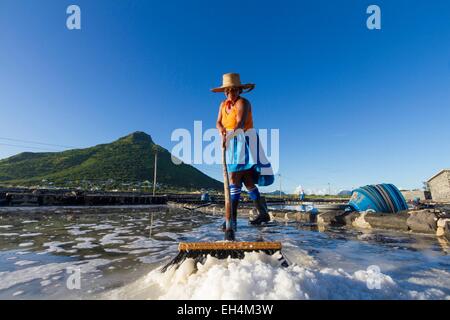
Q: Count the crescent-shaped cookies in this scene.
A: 0